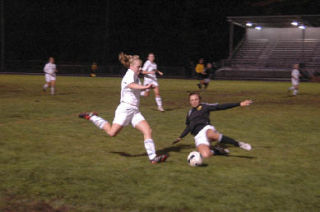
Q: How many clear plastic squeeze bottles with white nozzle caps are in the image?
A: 0